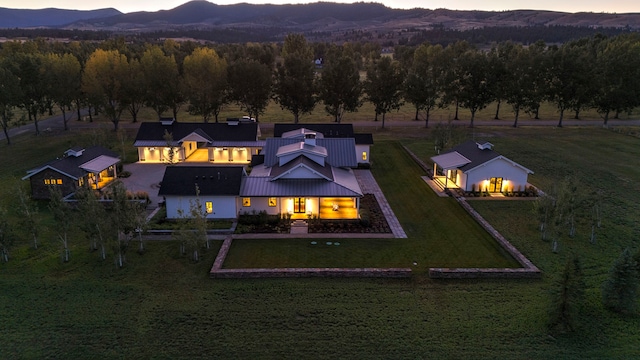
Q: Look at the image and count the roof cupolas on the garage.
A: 2